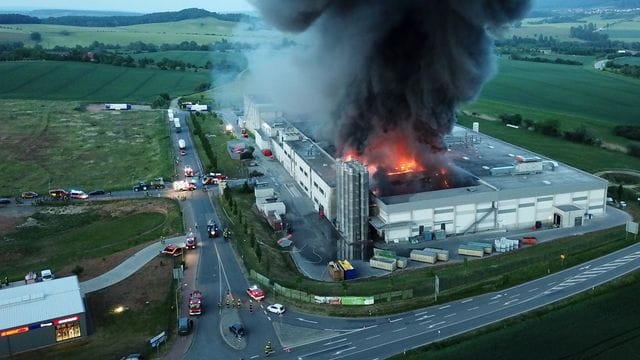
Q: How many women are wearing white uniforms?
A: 0